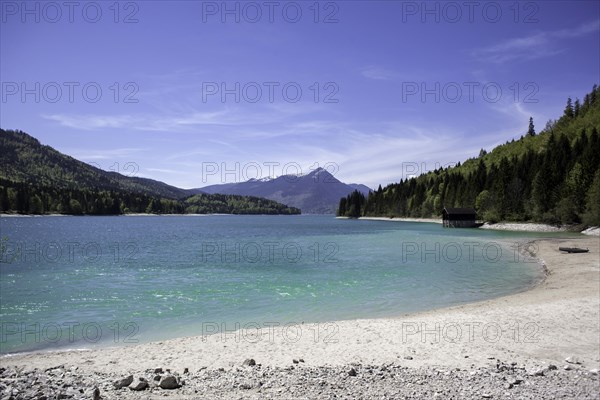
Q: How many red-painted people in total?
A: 0